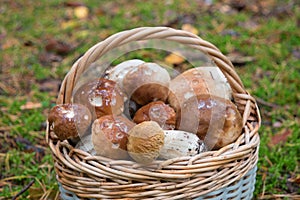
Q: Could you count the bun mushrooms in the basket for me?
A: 8